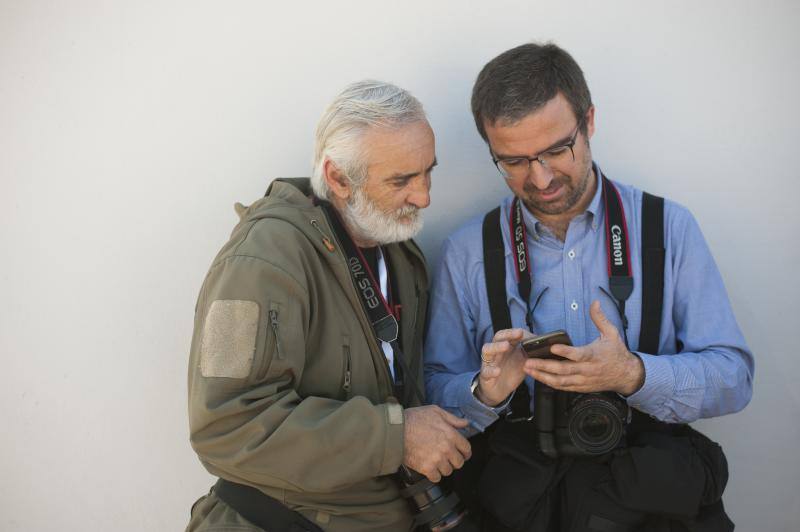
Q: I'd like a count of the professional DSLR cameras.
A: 2